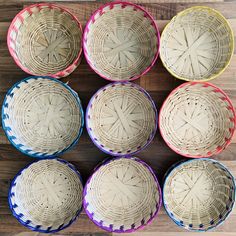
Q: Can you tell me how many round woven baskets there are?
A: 9